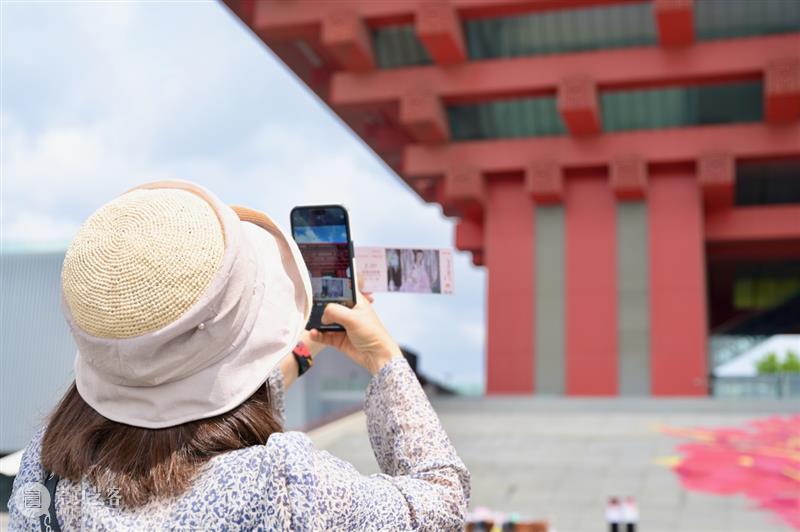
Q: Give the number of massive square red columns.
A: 3